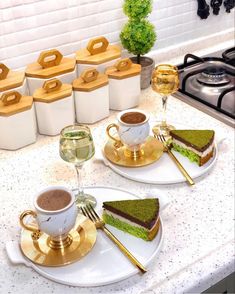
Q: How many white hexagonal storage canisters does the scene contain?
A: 7